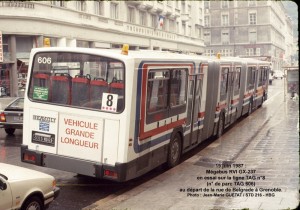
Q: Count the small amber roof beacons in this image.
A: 3